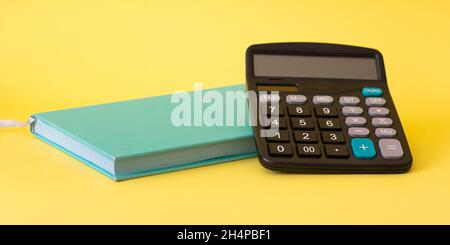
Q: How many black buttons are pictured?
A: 12